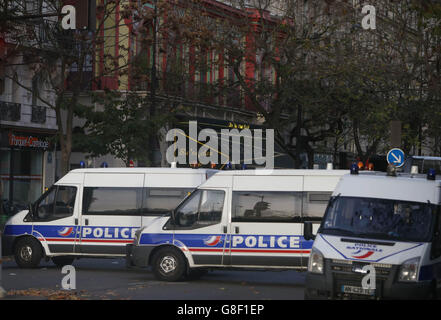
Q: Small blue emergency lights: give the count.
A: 6